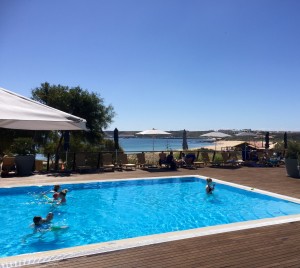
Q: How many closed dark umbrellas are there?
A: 5